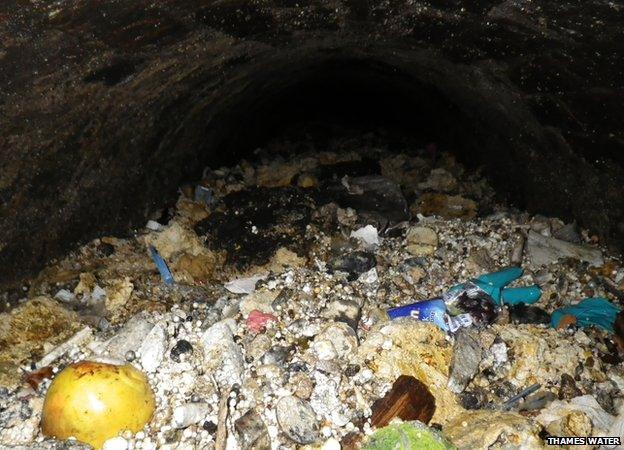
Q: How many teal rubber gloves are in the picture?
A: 2